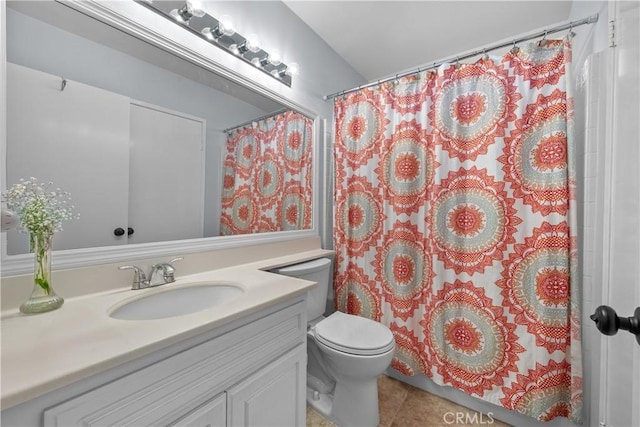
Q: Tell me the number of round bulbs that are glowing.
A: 5